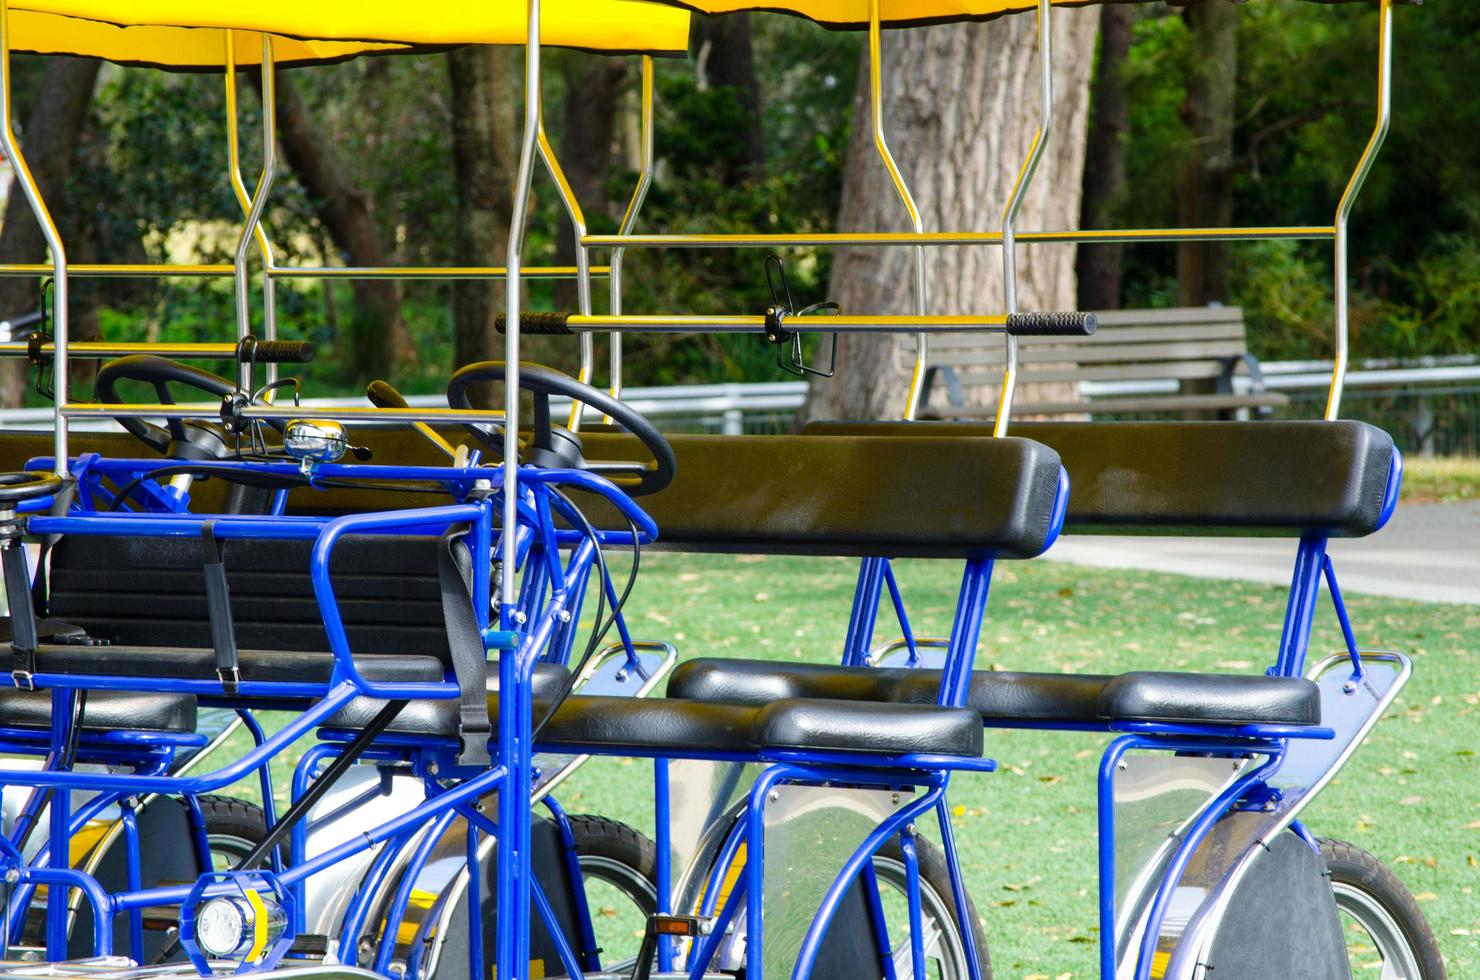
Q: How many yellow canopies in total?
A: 2